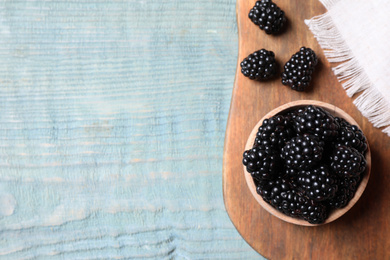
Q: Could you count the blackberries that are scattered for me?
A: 3